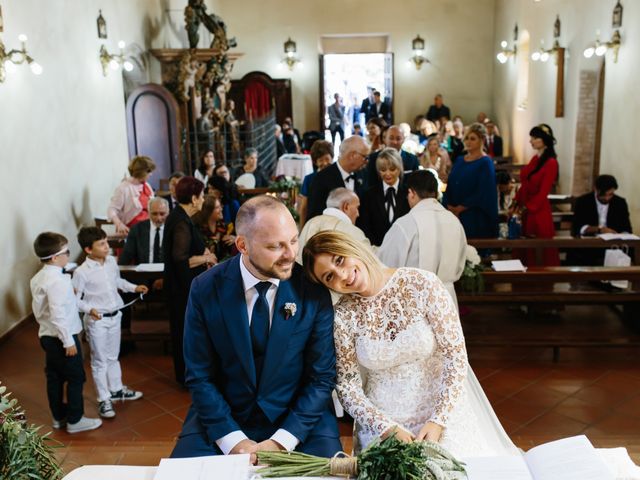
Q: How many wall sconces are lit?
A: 7